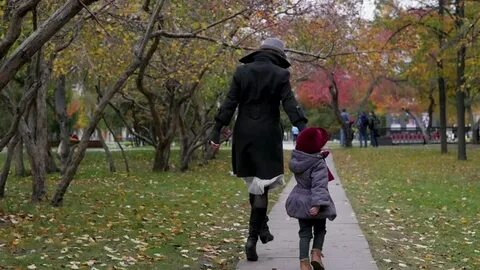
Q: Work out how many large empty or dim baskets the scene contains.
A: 0